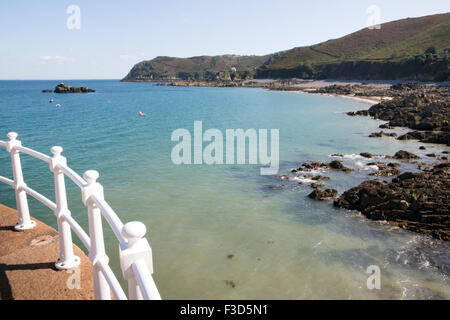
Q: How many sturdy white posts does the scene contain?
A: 4